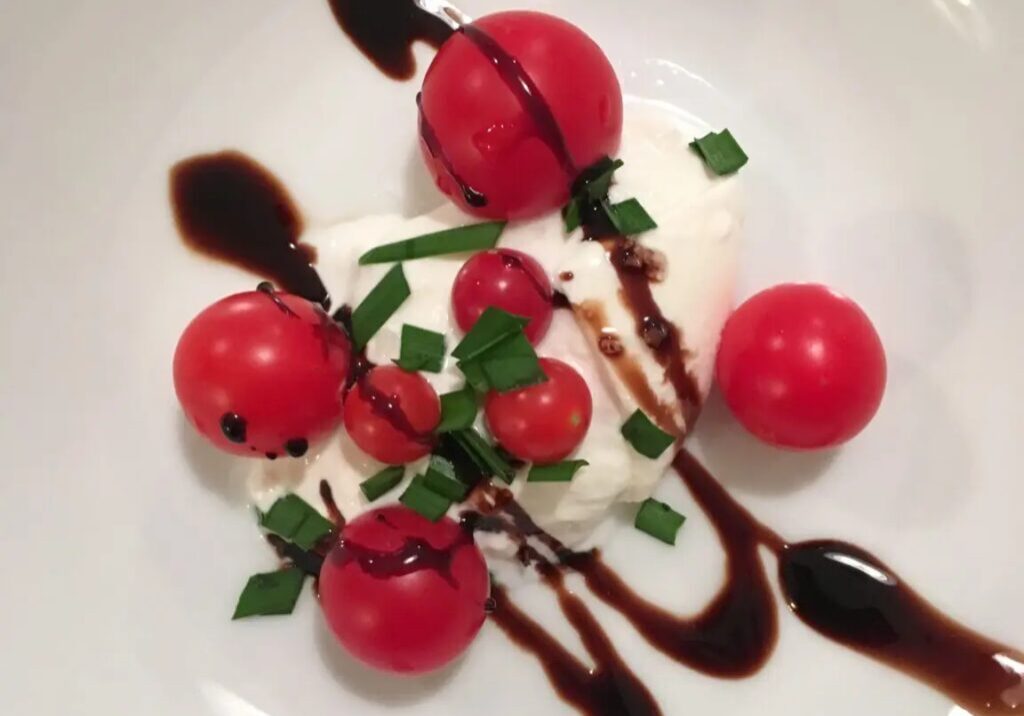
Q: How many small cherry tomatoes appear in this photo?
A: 3